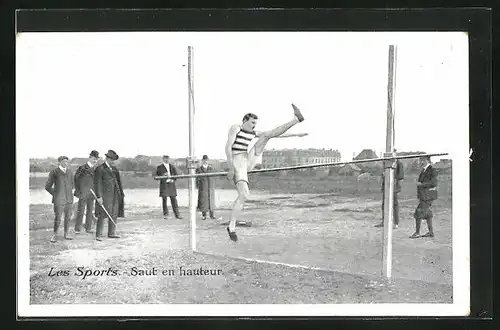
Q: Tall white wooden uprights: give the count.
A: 2